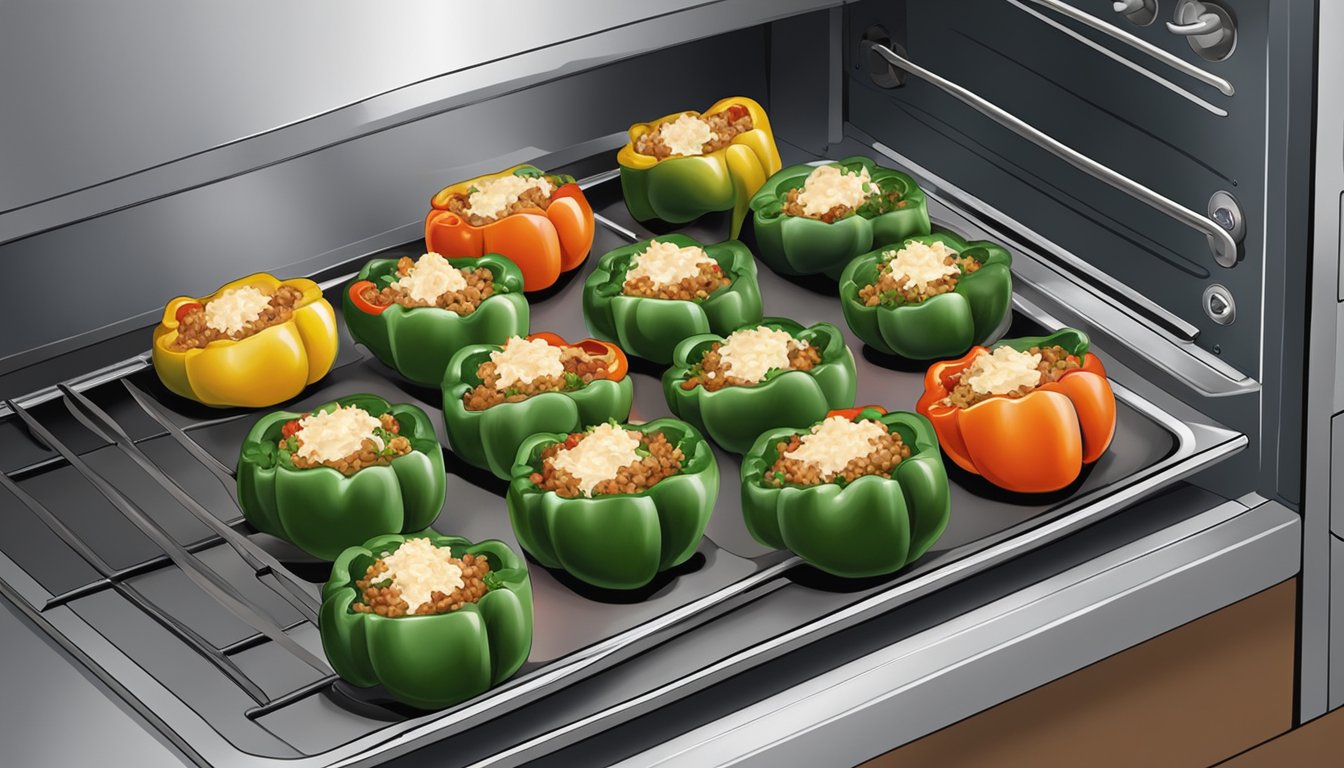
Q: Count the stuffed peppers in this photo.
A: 14